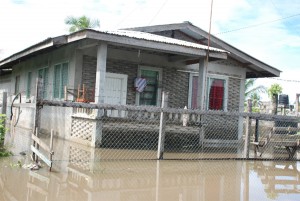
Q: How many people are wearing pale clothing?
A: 0